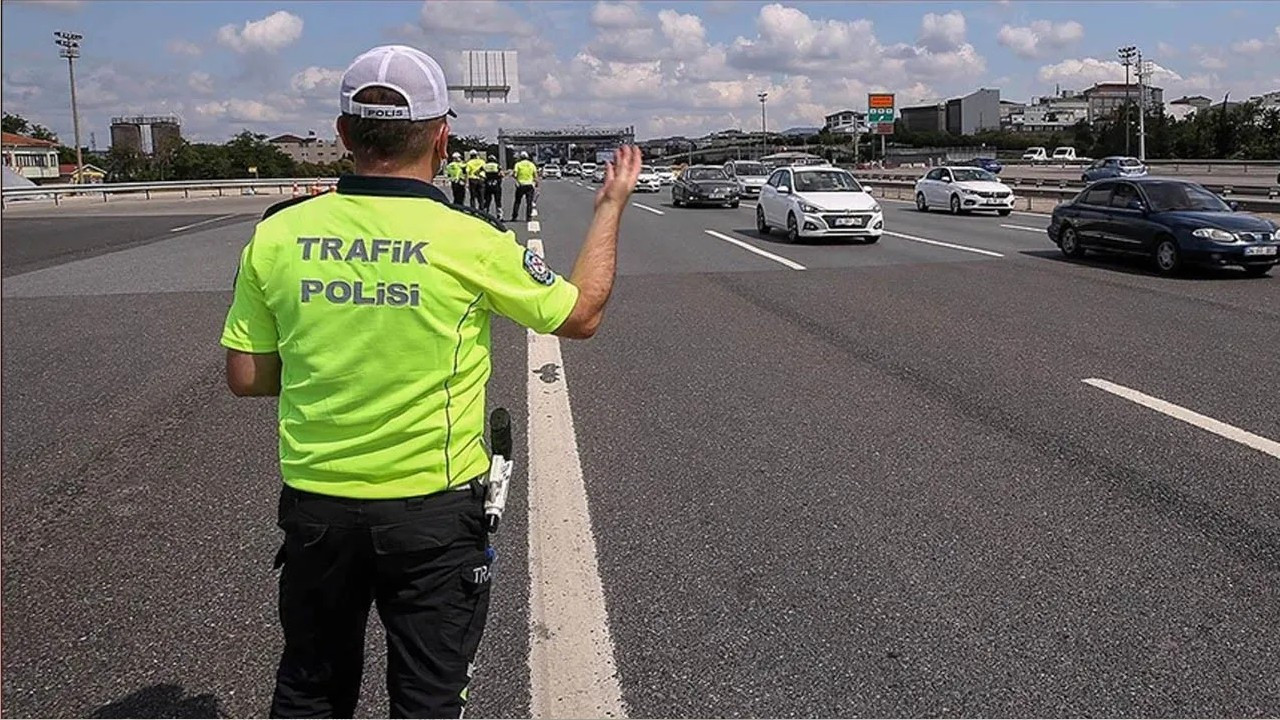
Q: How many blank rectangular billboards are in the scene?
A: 1